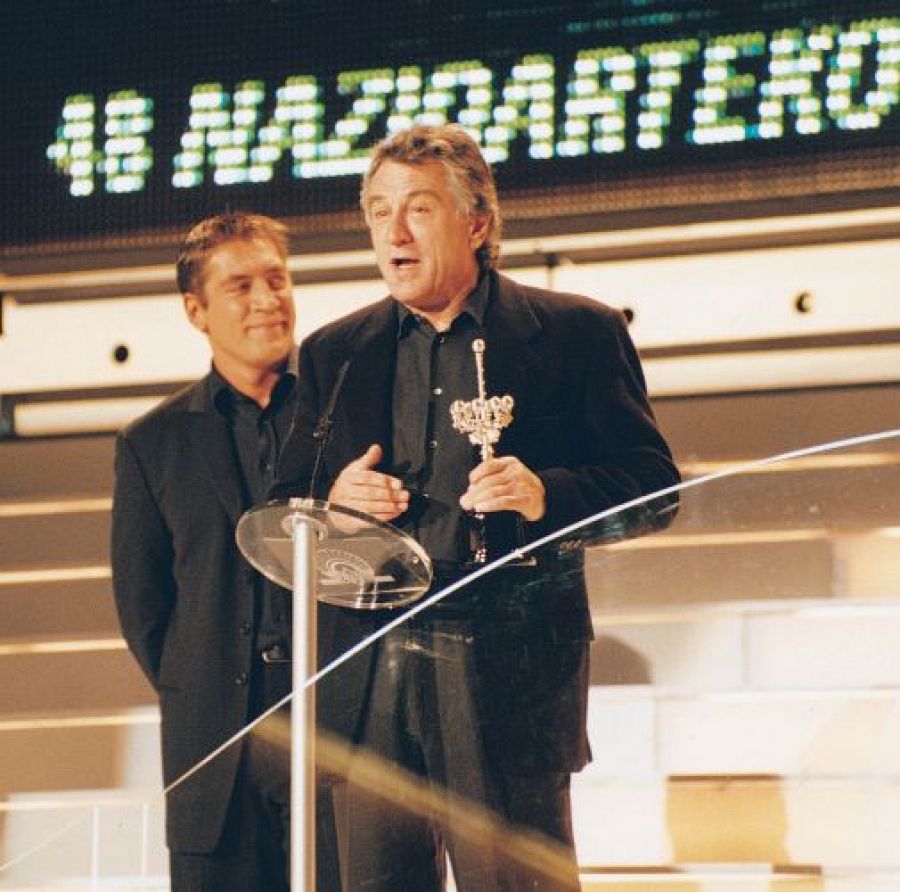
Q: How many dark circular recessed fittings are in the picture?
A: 3